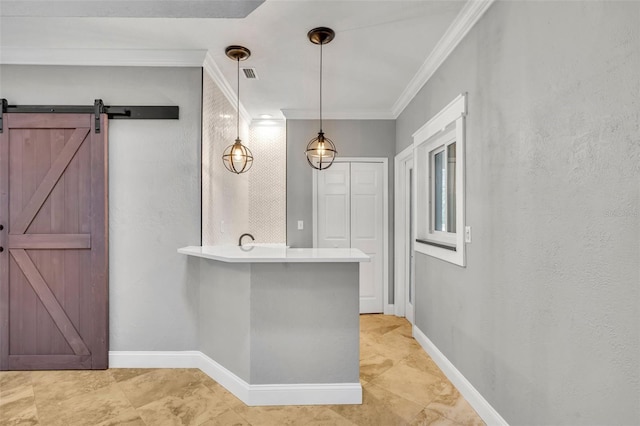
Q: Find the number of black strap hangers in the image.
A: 2